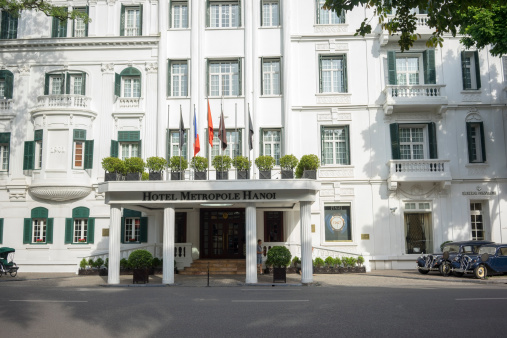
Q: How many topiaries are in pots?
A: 12